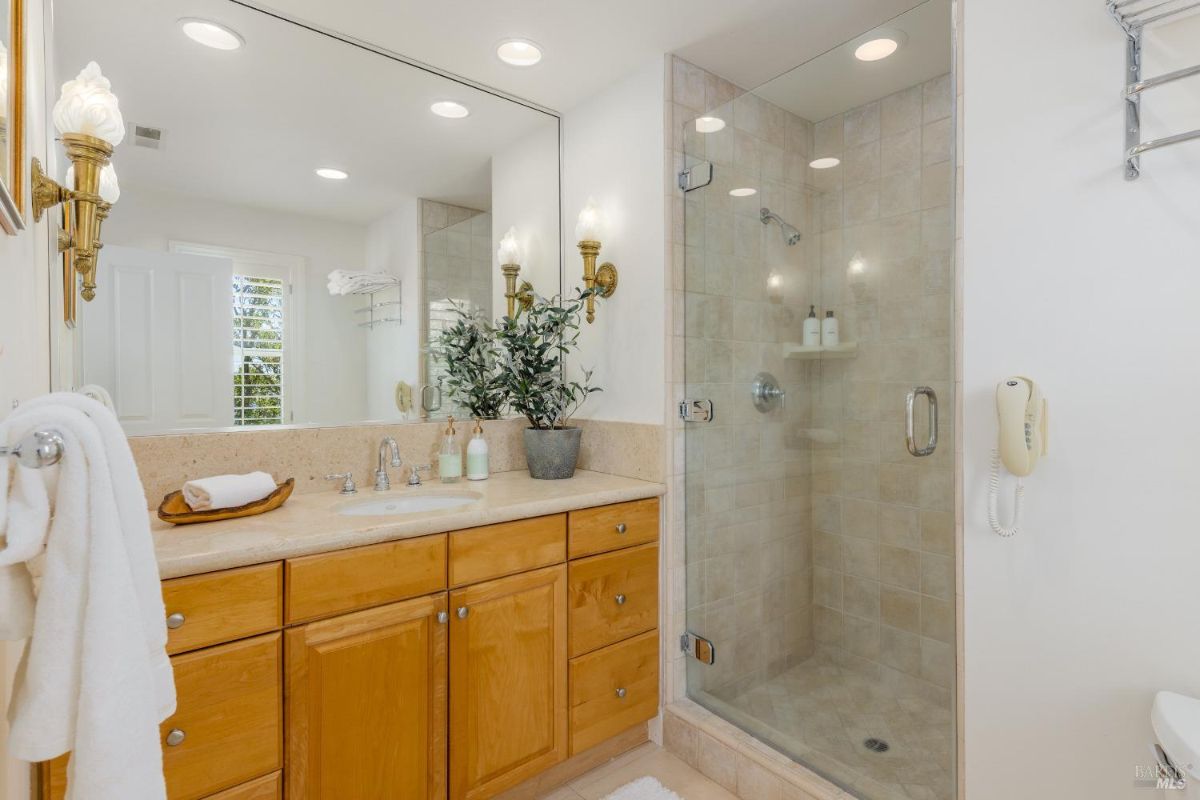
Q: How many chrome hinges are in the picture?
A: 3